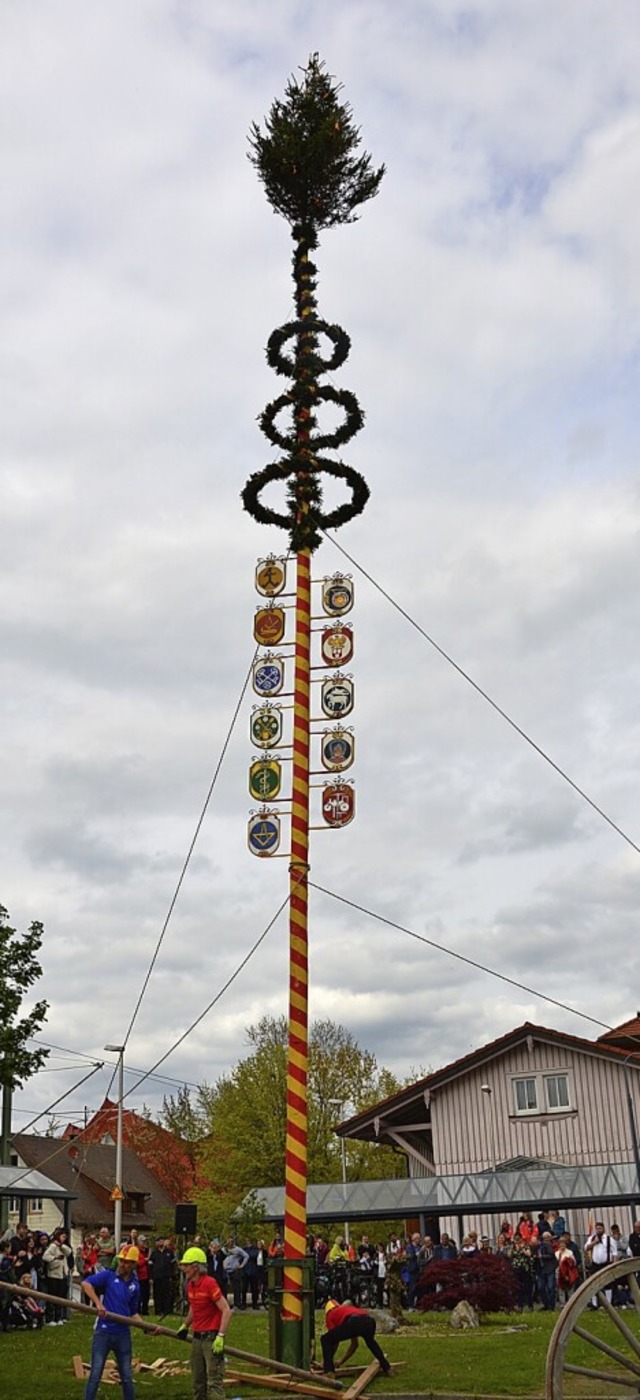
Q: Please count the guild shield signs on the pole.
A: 11